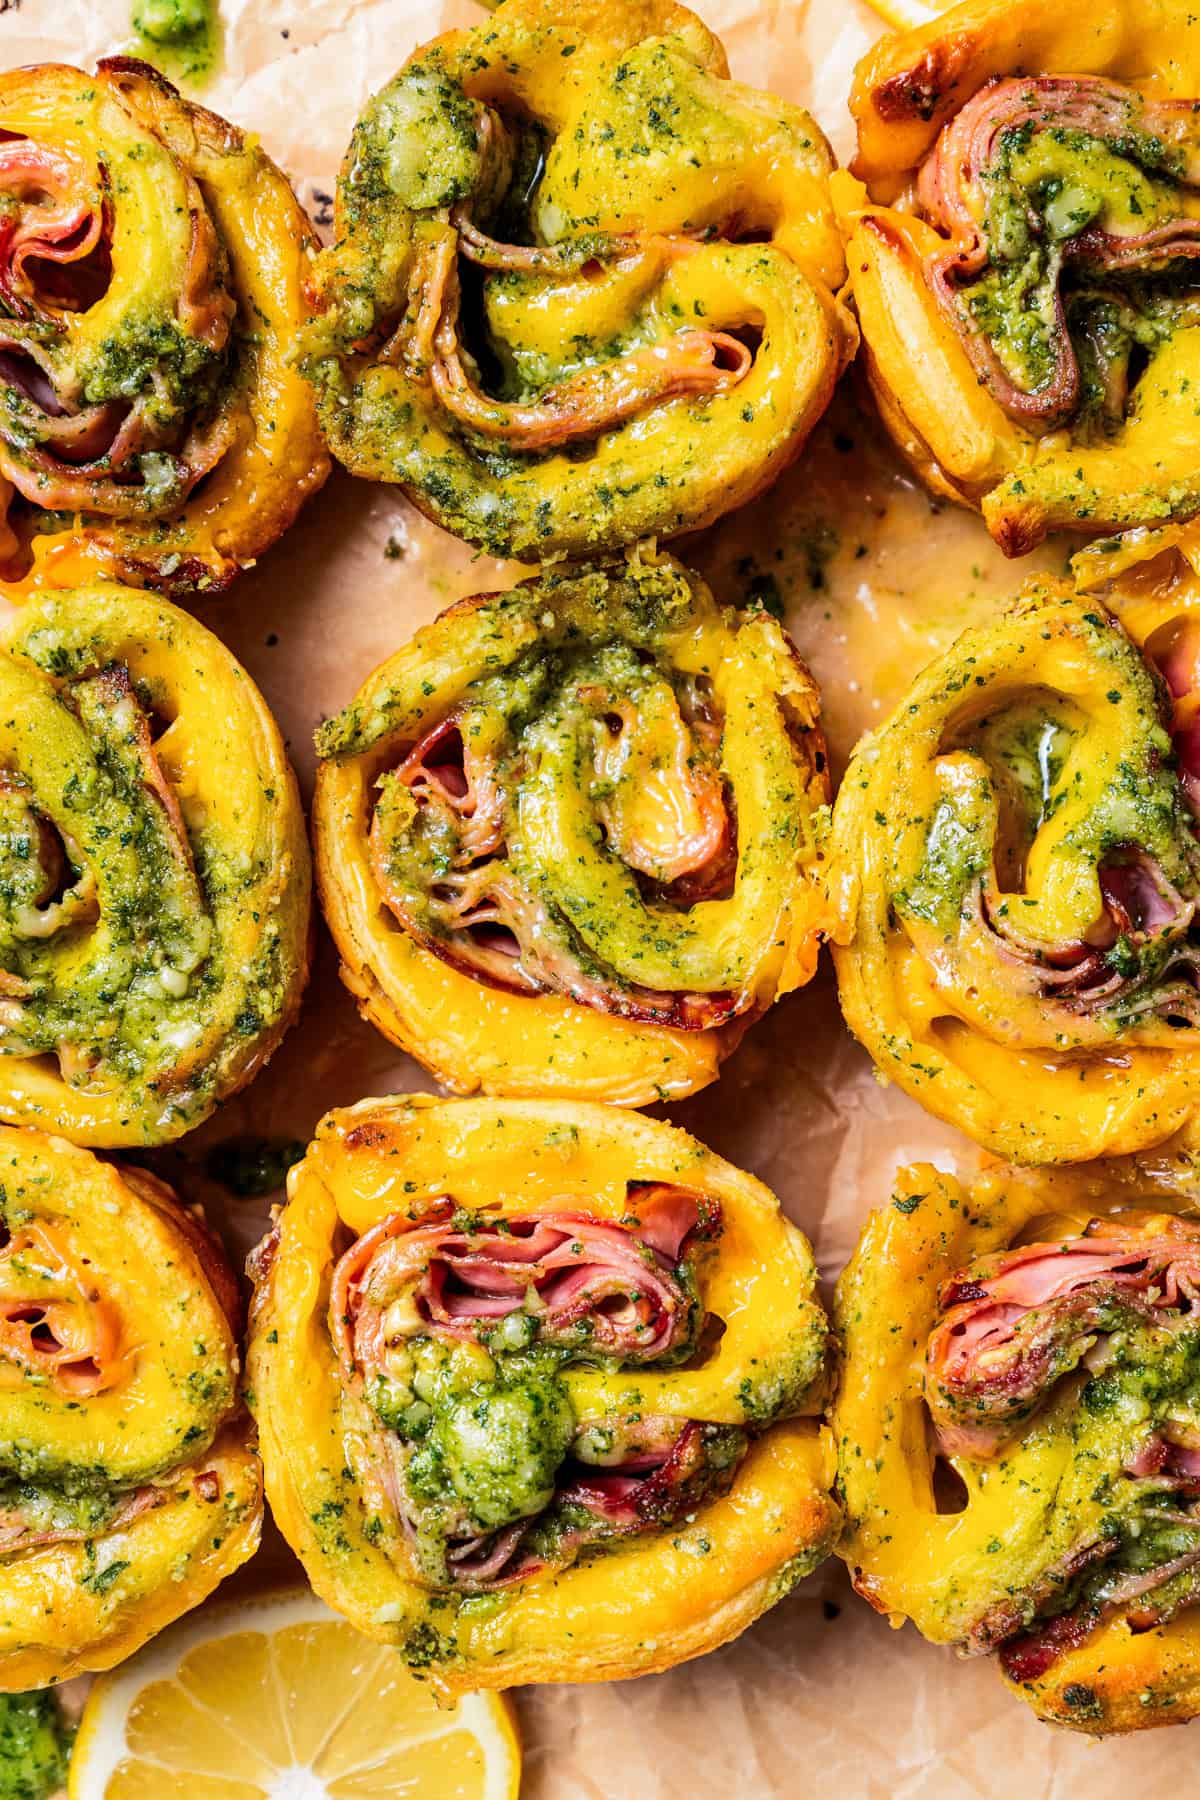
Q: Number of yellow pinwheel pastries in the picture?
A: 9